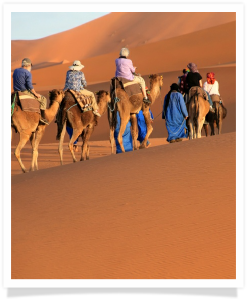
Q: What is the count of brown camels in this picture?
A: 5